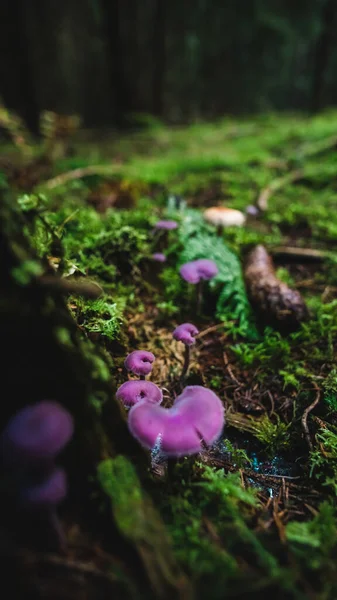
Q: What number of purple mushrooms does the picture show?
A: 9